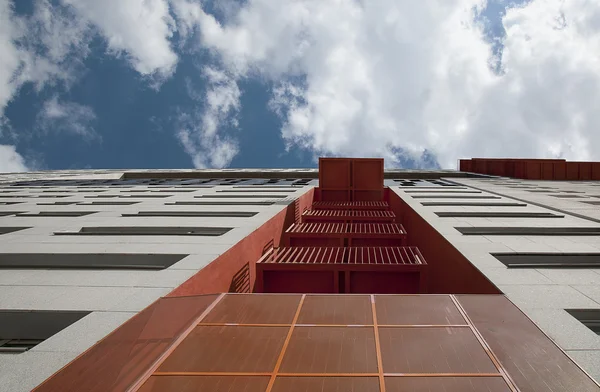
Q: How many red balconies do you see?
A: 4